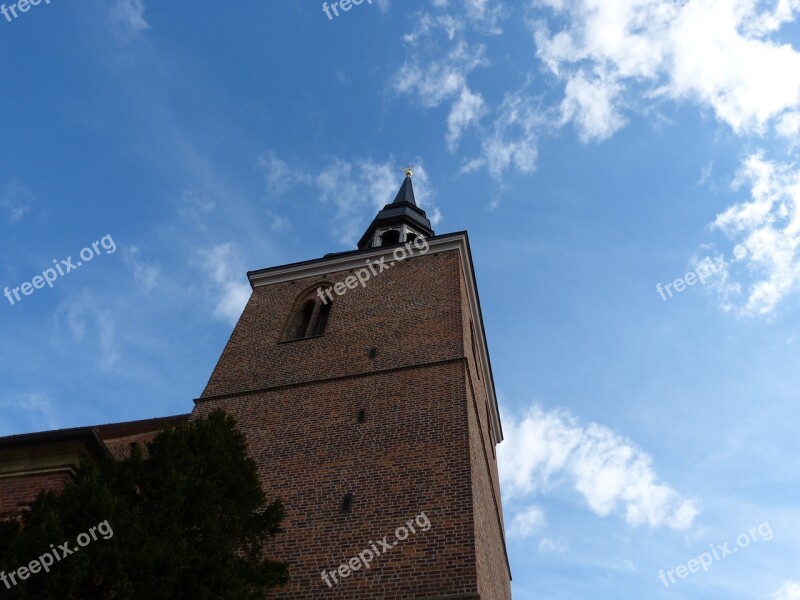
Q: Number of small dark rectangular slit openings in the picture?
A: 3